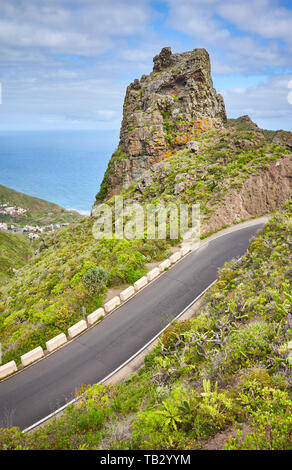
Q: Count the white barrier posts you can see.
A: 12